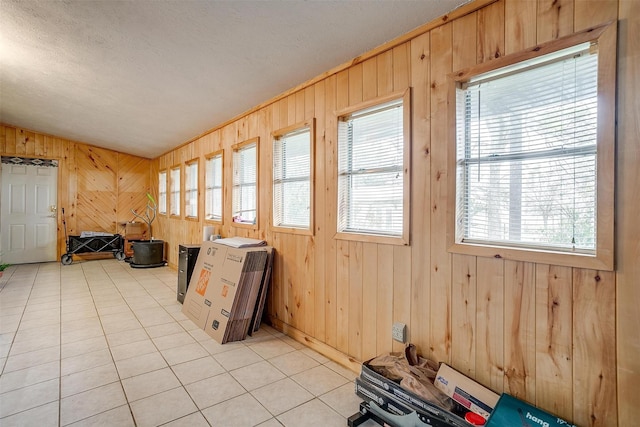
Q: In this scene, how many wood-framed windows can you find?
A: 8